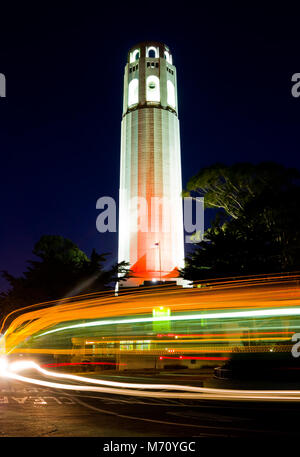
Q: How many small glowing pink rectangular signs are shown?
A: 0